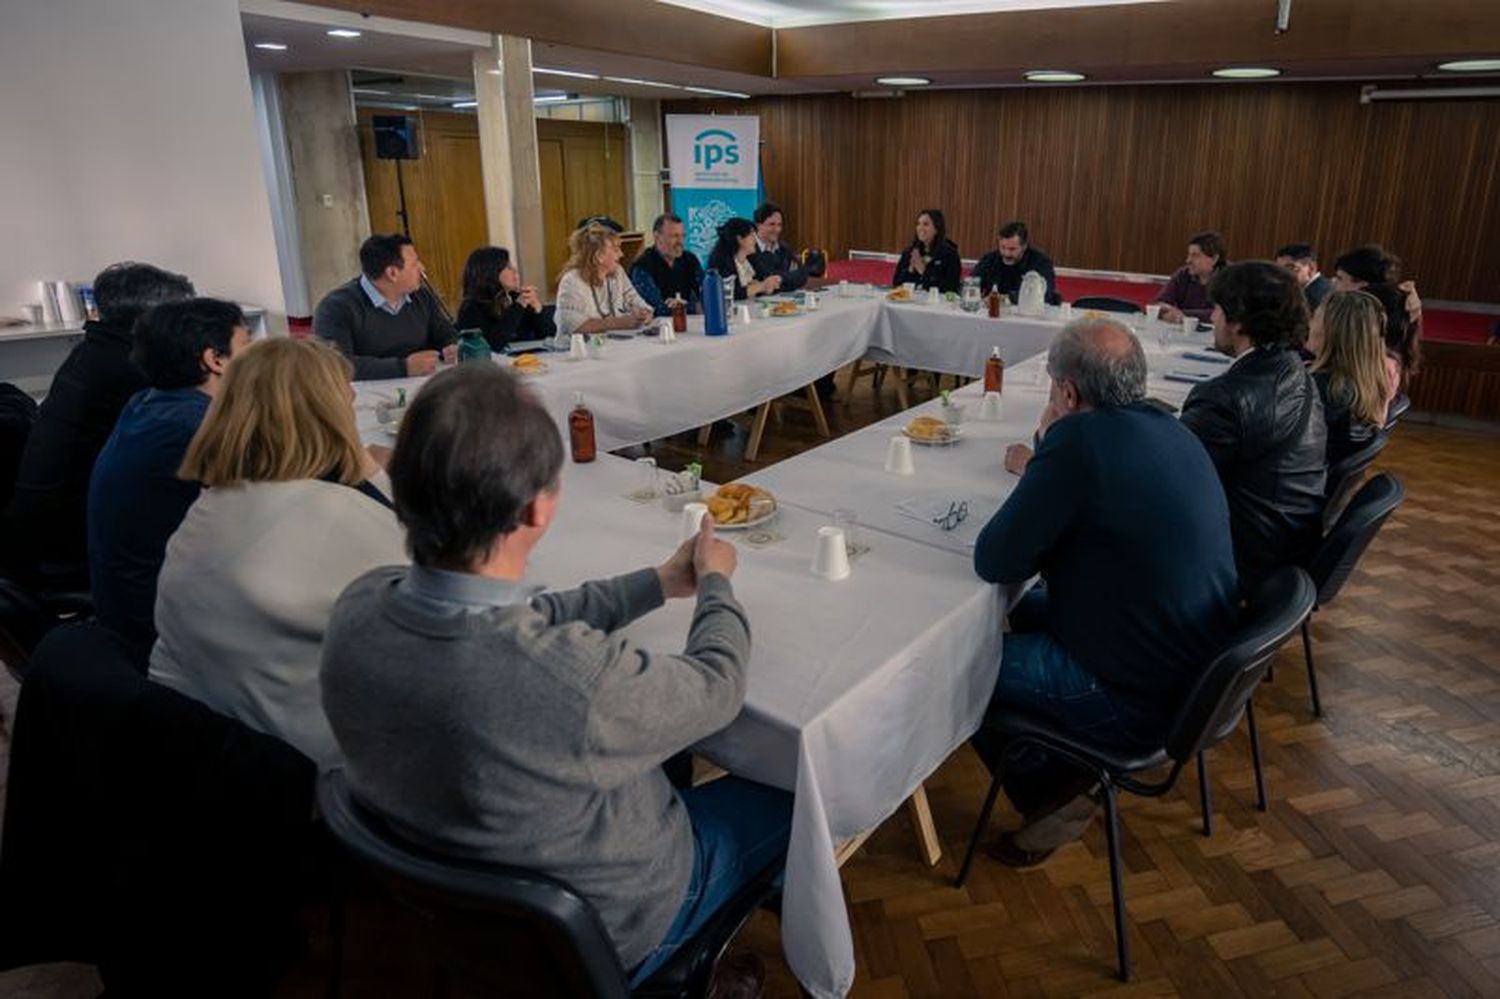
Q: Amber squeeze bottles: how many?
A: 4